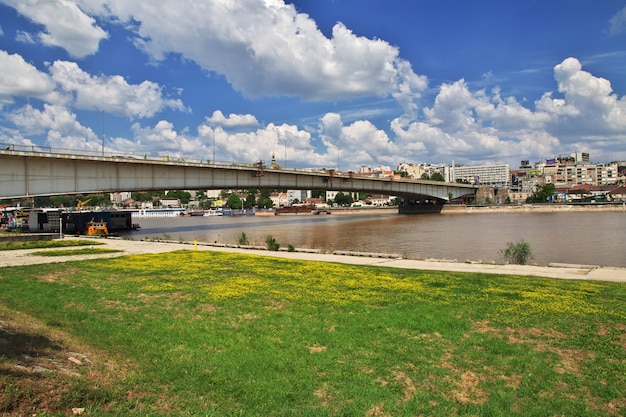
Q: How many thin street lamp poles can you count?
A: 4